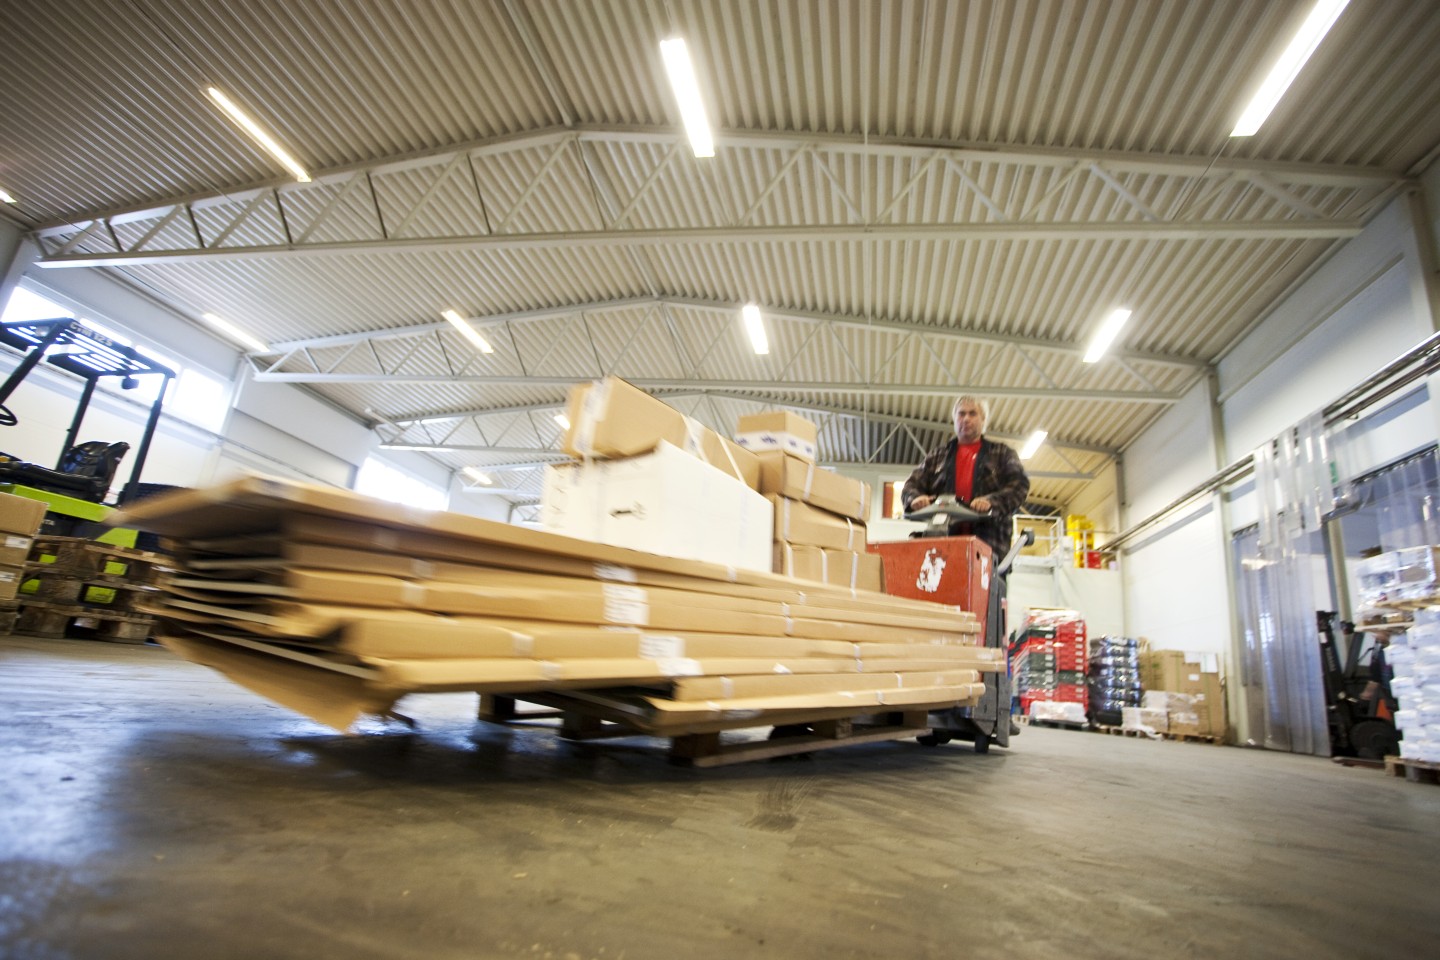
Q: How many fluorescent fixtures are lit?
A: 11